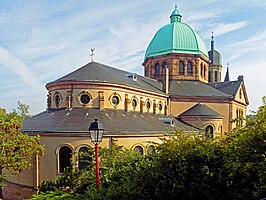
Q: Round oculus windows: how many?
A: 6